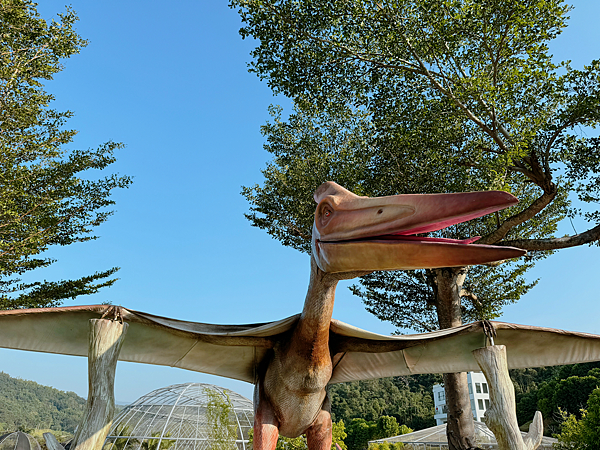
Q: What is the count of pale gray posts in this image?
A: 2